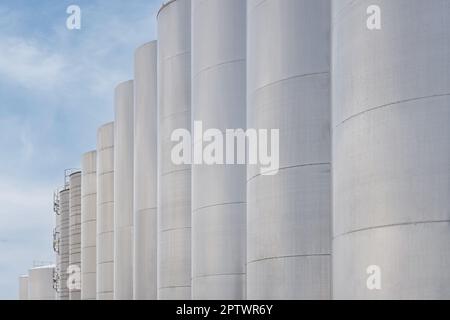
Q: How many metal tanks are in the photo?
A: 12